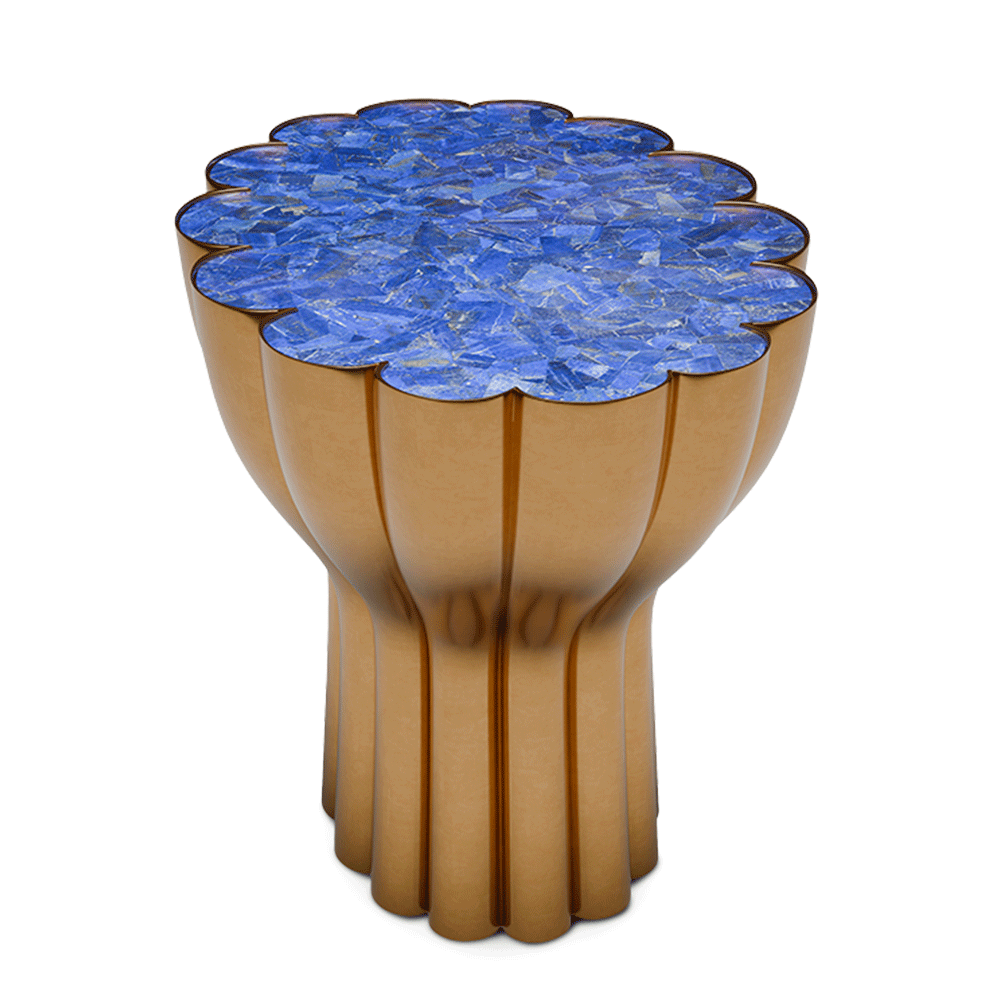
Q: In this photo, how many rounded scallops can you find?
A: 14